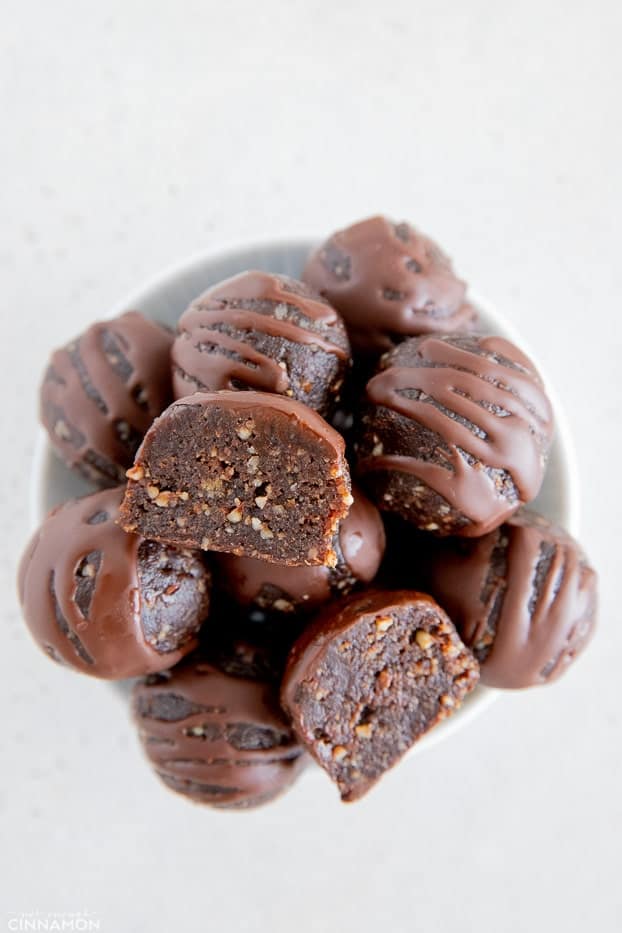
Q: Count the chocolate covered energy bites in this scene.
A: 10